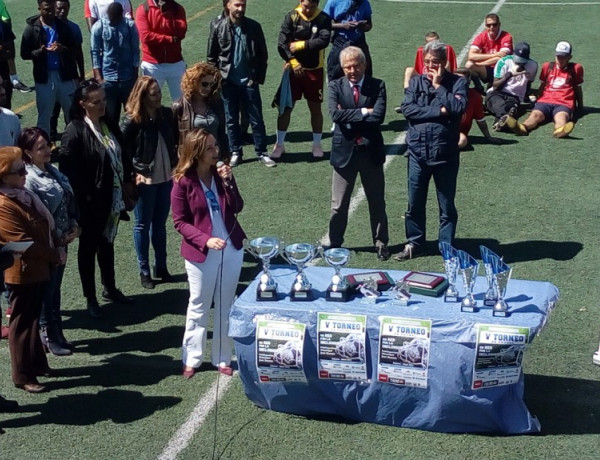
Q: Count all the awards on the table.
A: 11